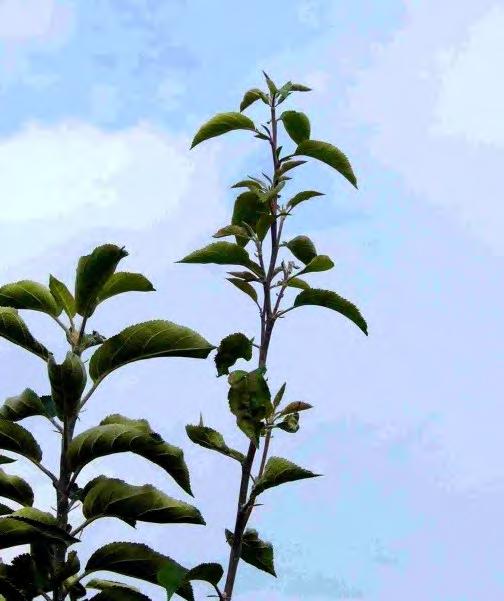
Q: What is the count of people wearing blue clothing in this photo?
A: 0